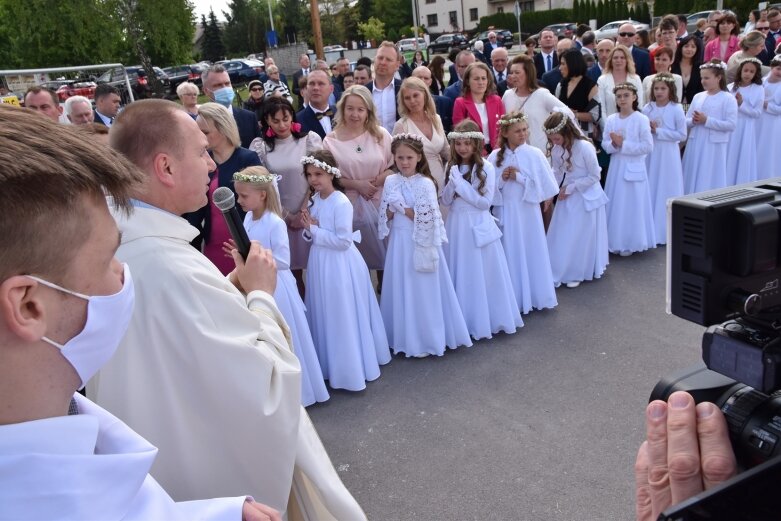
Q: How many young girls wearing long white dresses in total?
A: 11